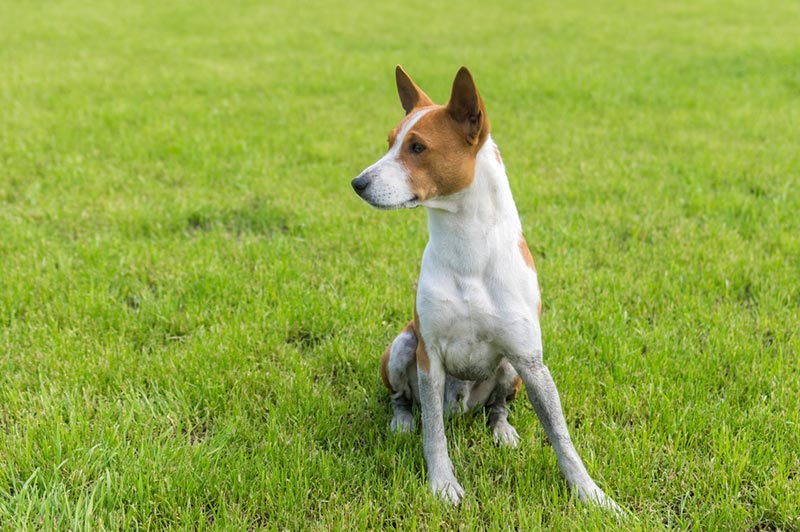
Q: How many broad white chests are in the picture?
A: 1